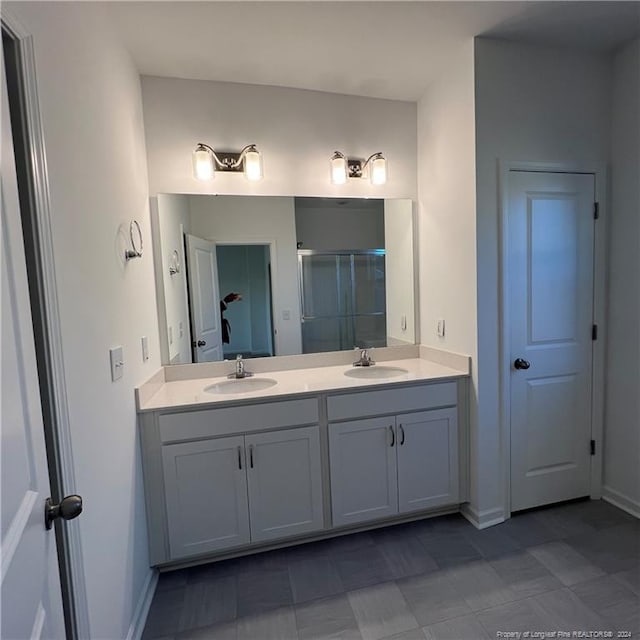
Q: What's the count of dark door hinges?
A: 3